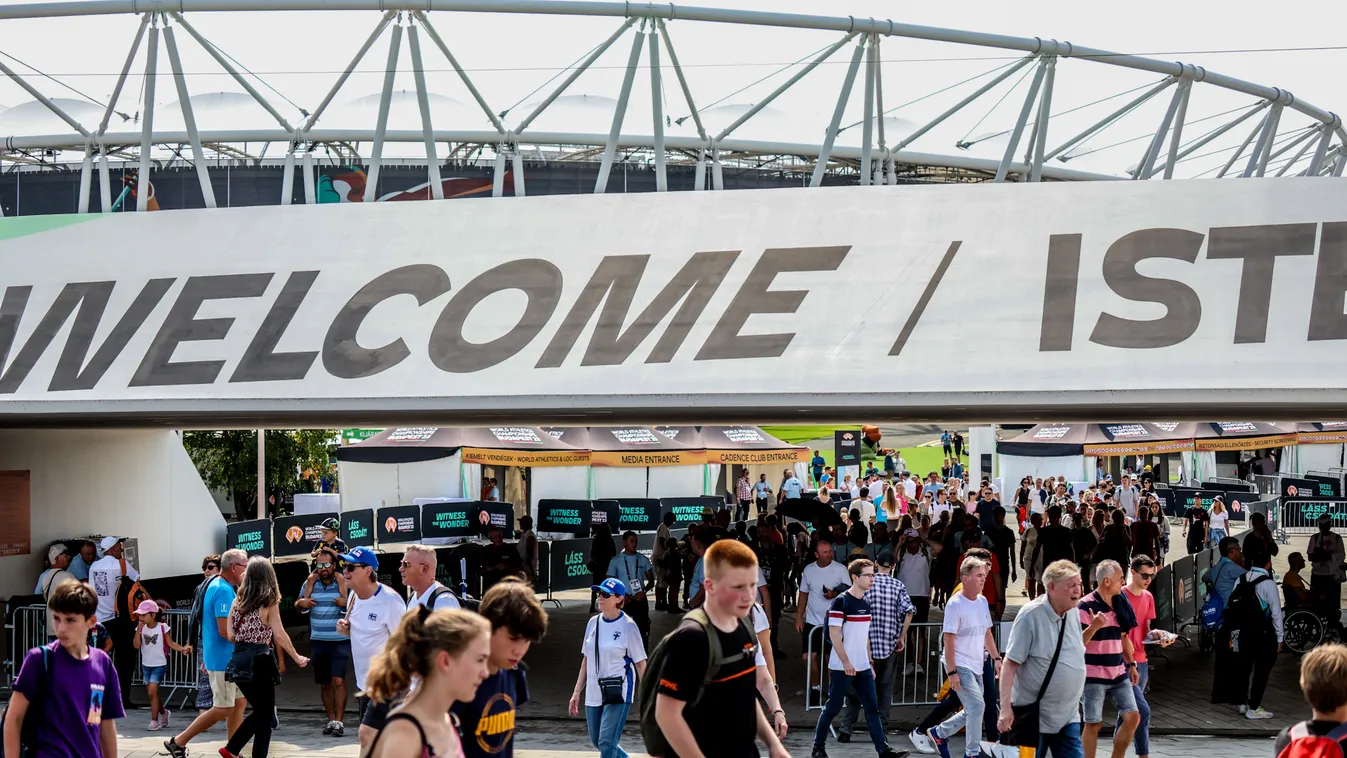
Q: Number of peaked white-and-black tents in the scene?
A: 6